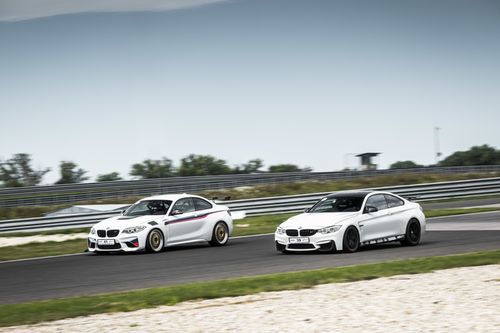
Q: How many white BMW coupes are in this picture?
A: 2